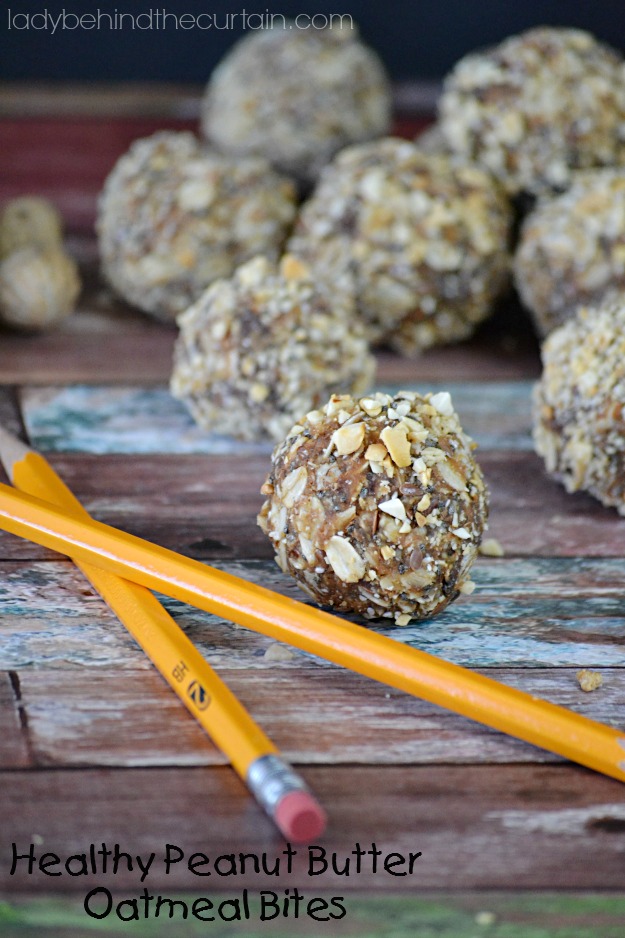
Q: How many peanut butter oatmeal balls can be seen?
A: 8